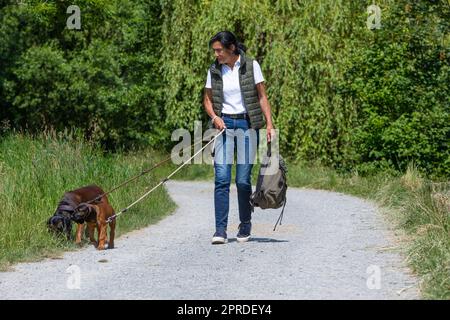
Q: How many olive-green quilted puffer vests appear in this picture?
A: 1